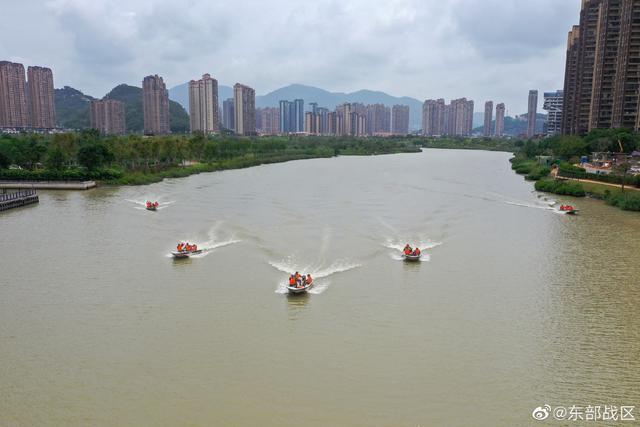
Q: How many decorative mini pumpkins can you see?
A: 0